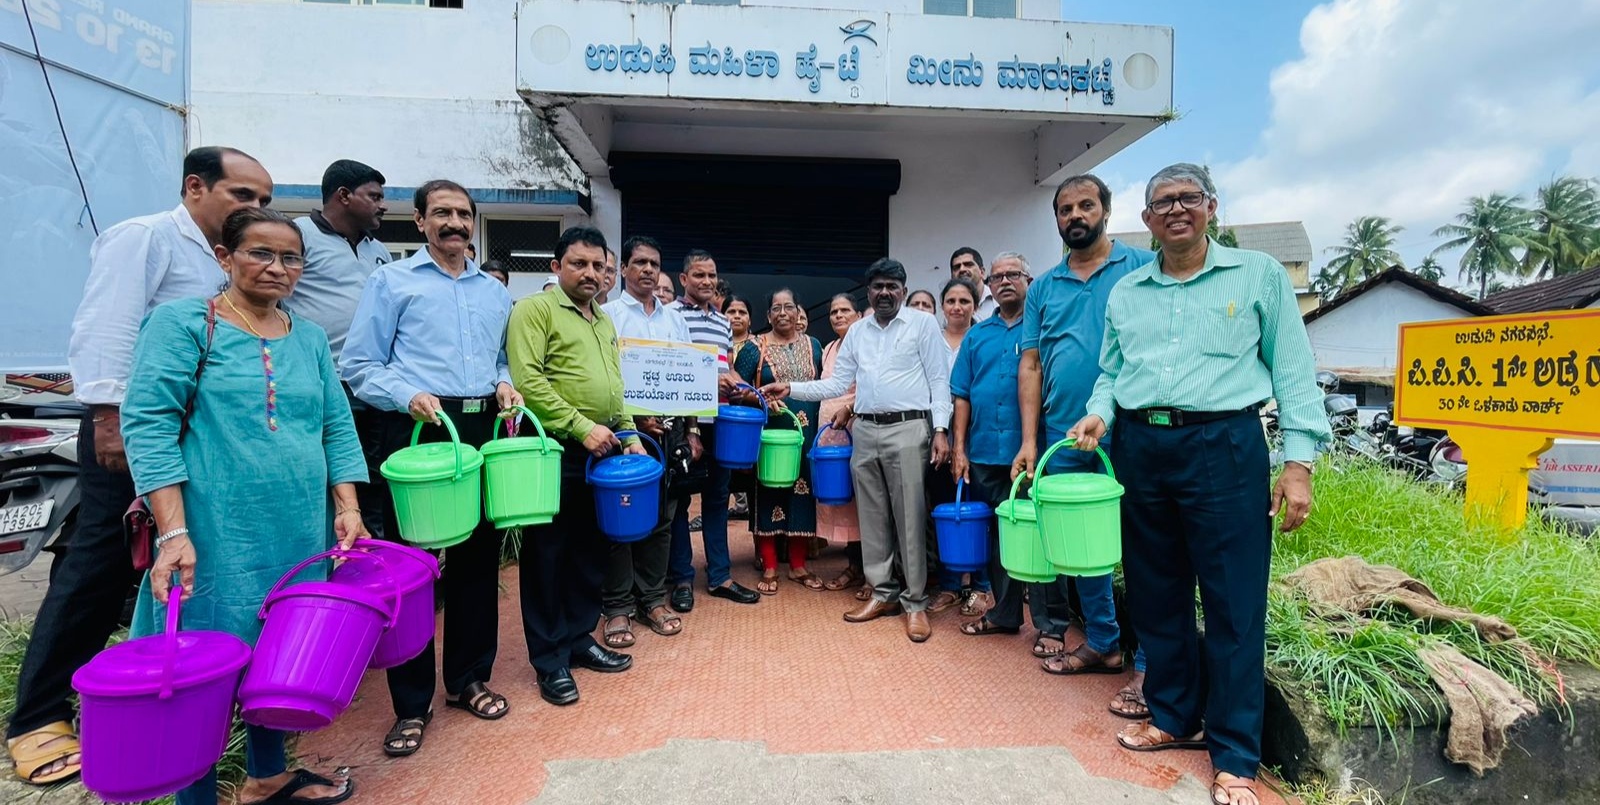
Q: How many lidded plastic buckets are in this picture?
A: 12